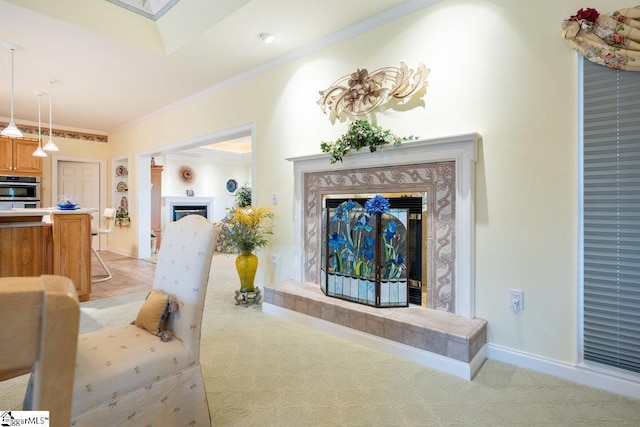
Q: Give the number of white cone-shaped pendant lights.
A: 3